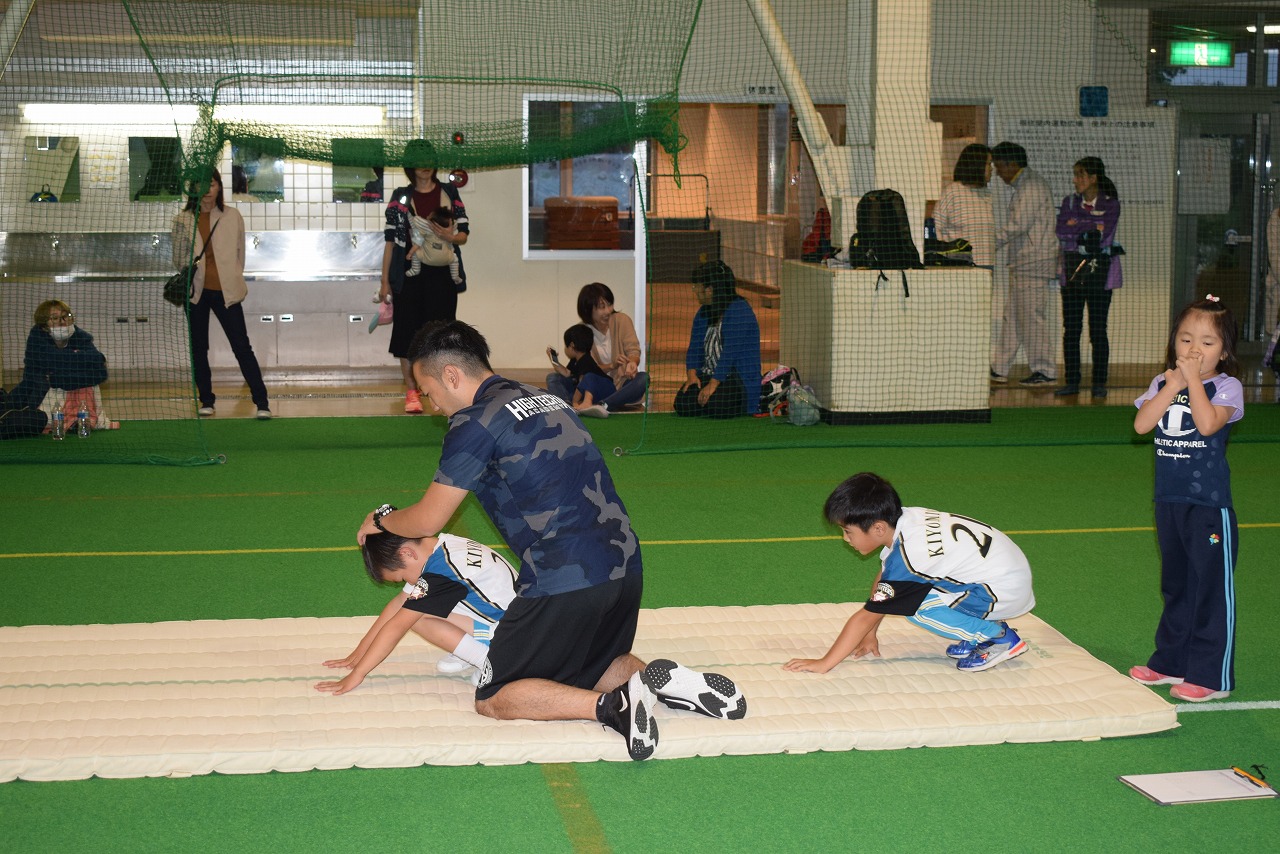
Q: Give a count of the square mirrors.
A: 4